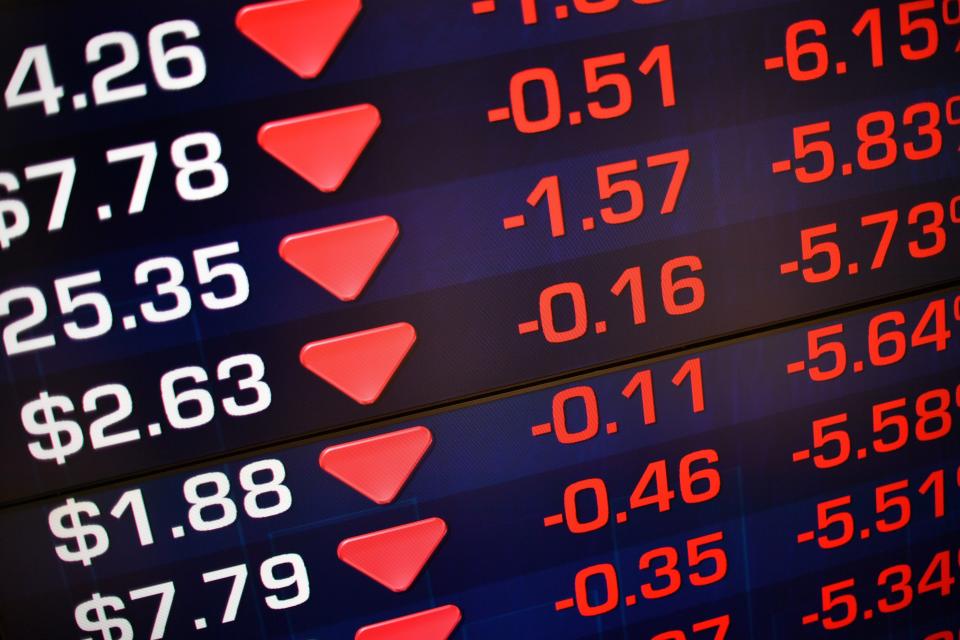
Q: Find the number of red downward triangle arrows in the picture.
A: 7